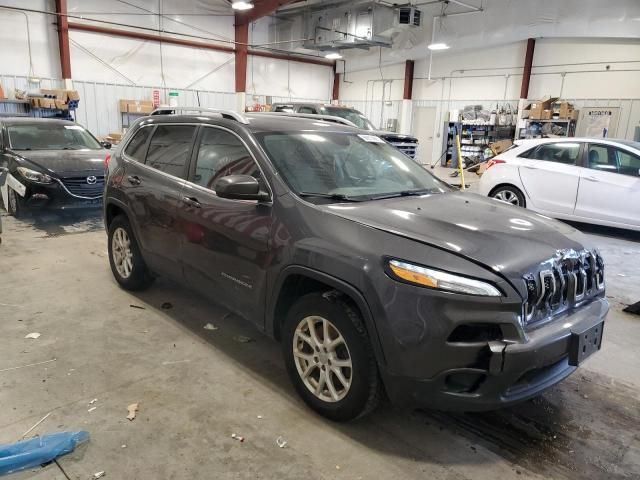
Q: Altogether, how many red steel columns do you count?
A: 5